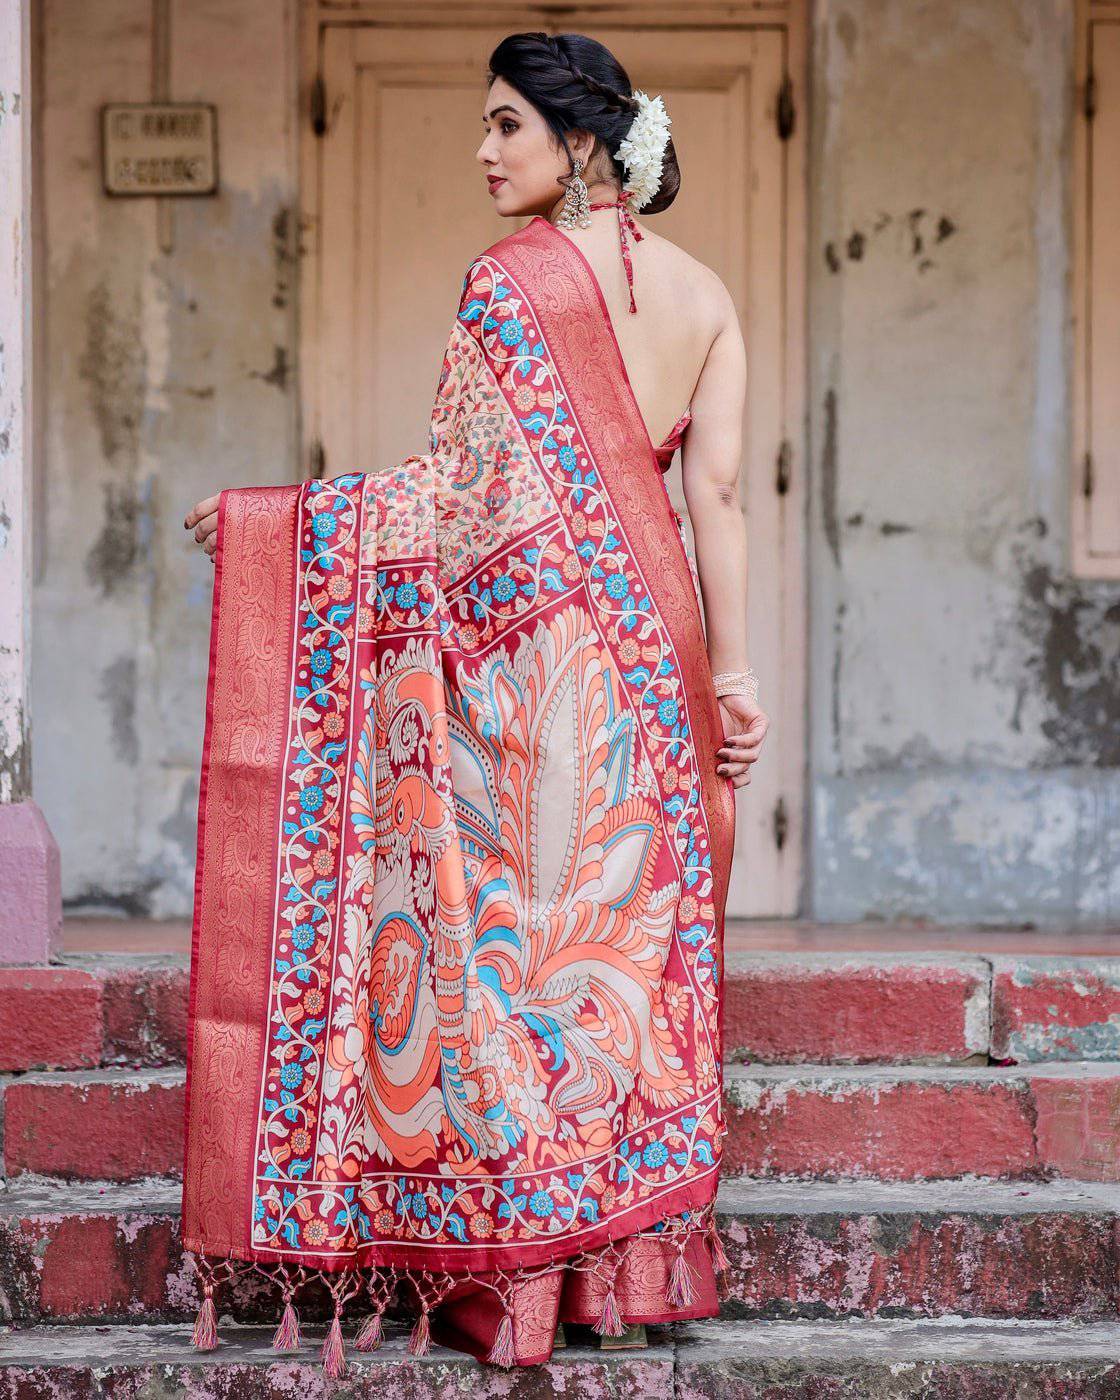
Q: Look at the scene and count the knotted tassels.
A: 9